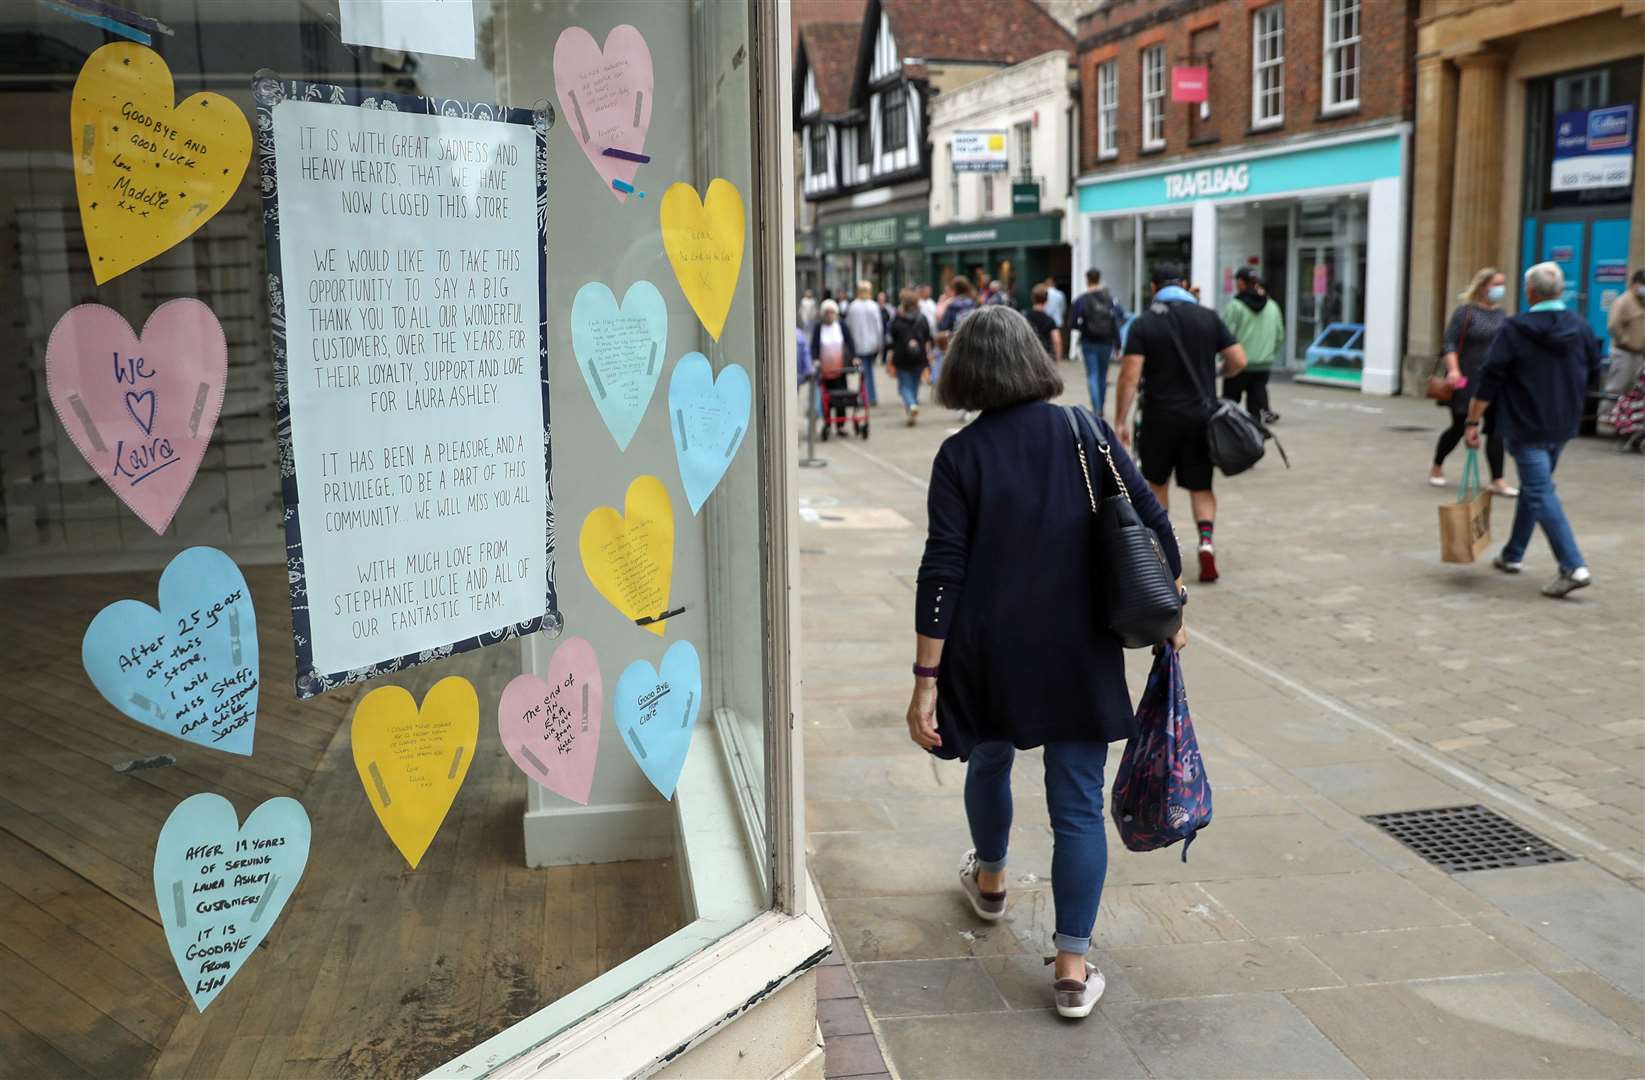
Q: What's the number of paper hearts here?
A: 12